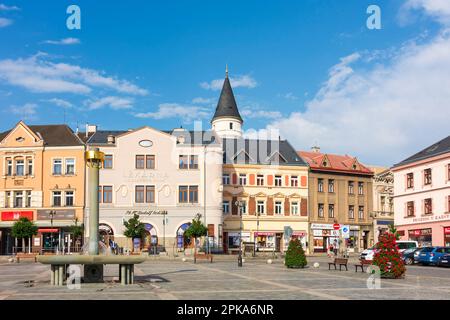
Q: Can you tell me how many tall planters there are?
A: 2